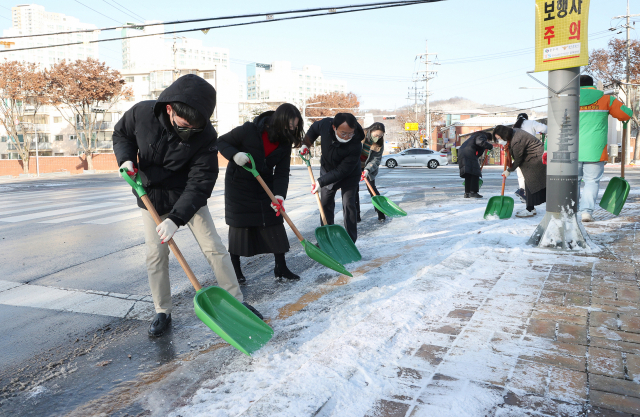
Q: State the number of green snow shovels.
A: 7